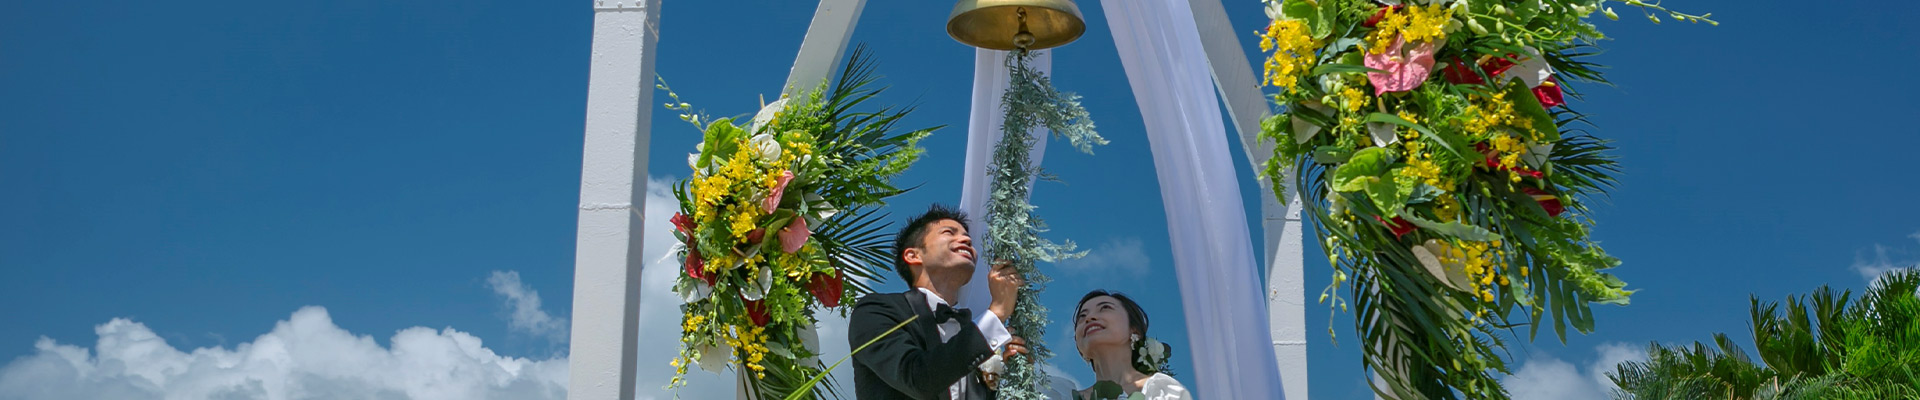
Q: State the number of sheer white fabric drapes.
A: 2